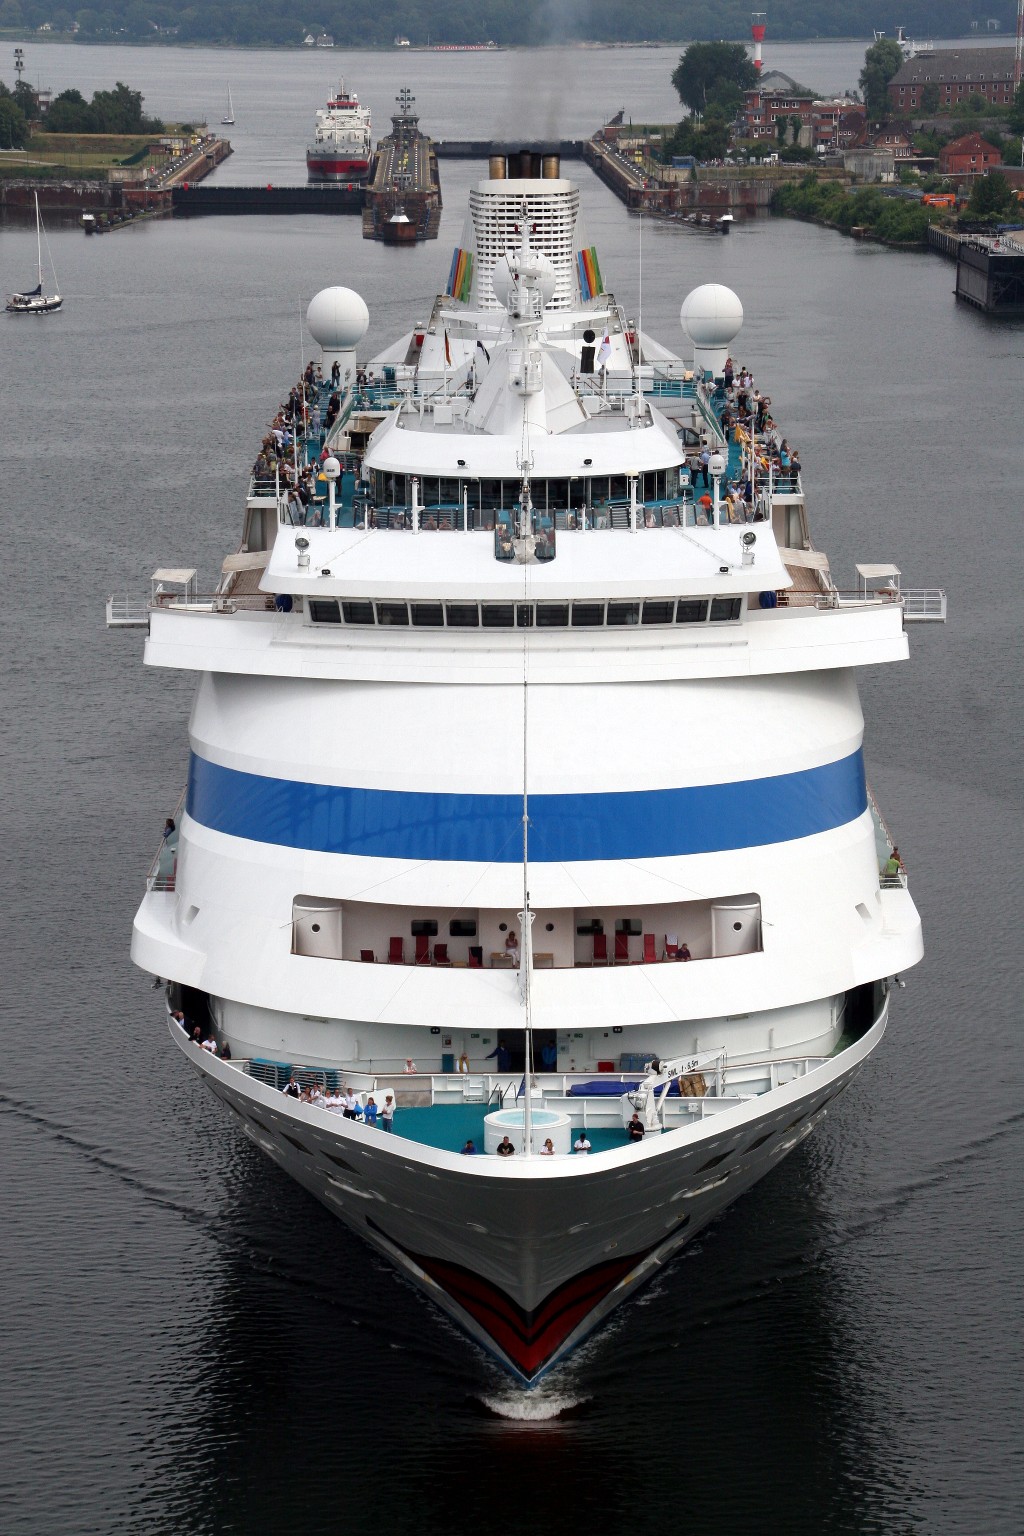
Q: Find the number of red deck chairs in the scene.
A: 9